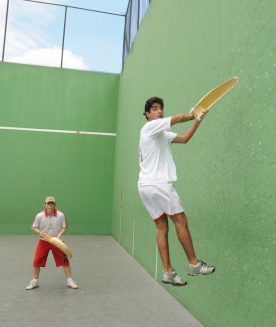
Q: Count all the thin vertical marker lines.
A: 3